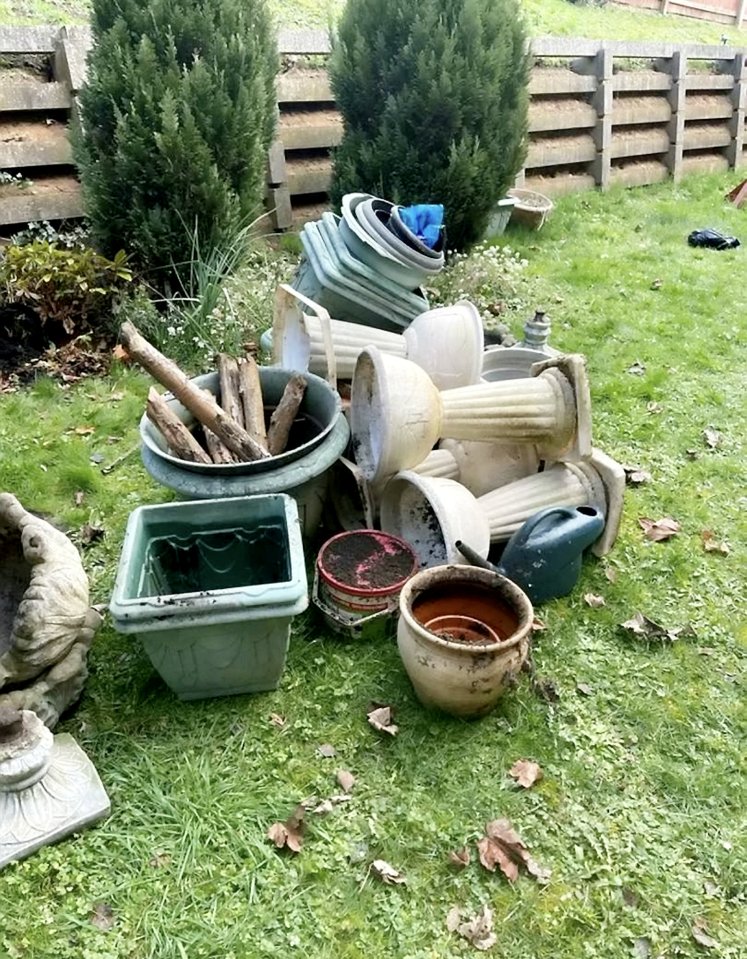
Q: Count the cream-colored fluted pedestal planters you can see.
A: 4